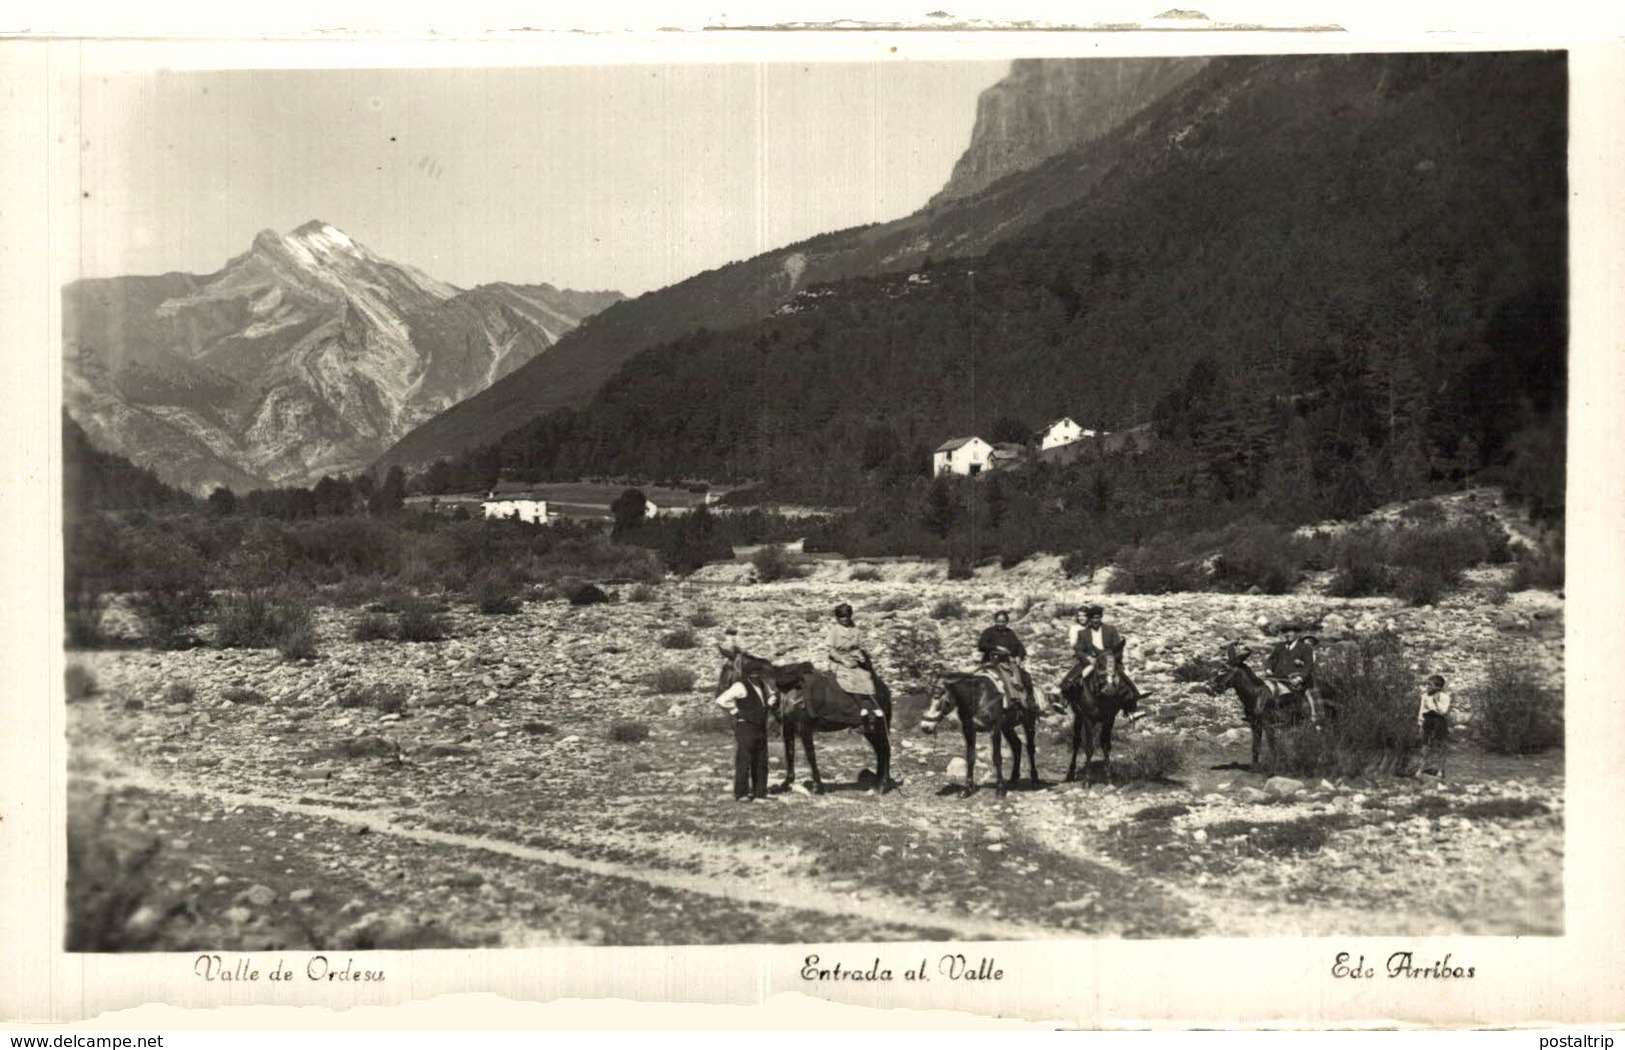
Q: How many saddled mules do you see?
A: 4